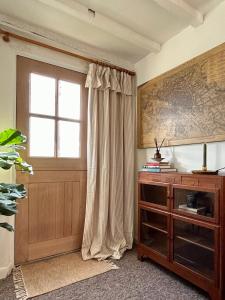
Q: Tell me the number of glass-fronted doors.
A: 4